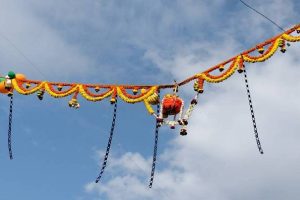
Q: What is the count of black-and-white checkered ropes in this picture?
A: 4